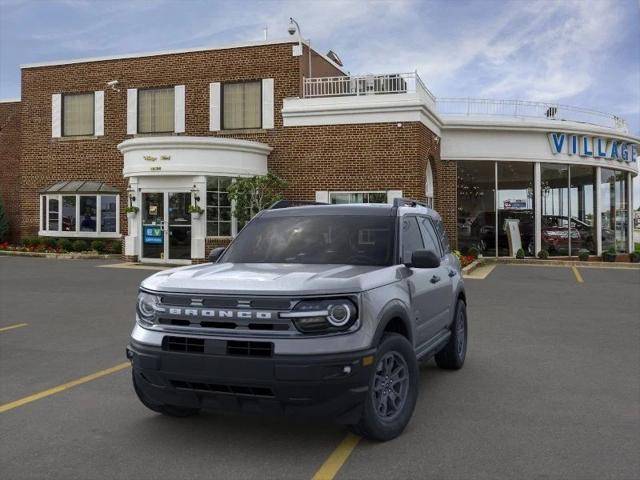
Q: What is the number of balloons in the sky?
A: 0